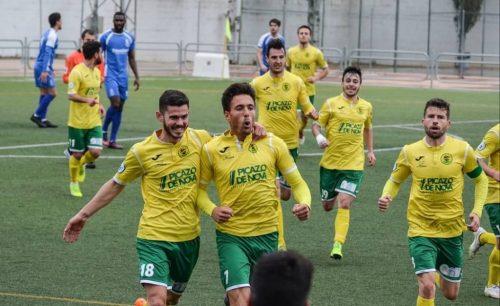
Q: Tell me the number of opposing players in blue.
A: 3